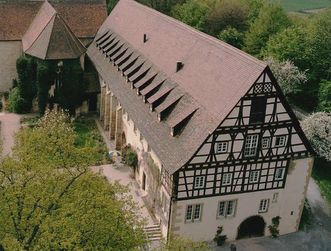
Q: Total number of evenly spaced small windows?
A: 15